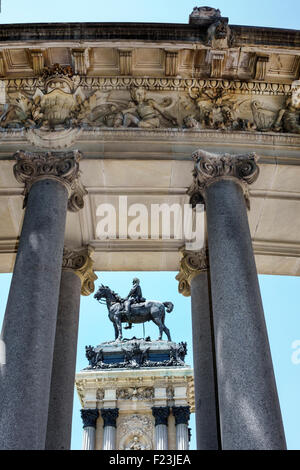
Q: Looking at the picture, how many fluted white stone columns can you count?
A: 4